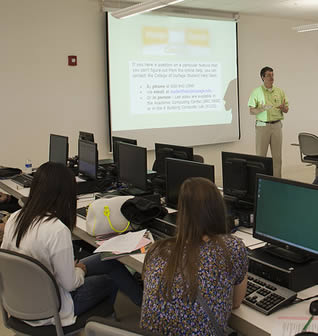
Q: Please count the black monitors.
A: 9